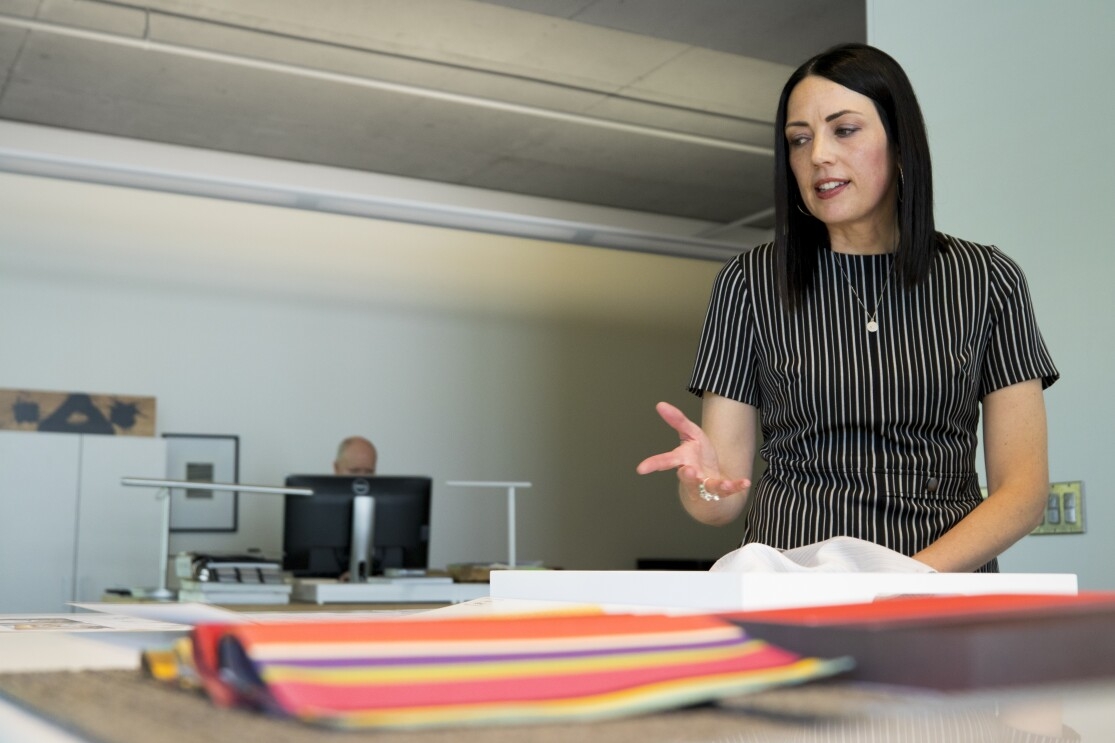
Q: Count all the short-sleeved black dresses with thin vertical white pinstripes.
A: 1